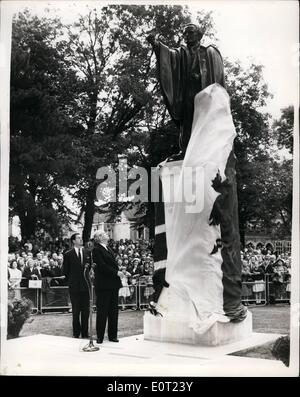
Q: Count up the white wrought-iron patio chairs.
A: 0